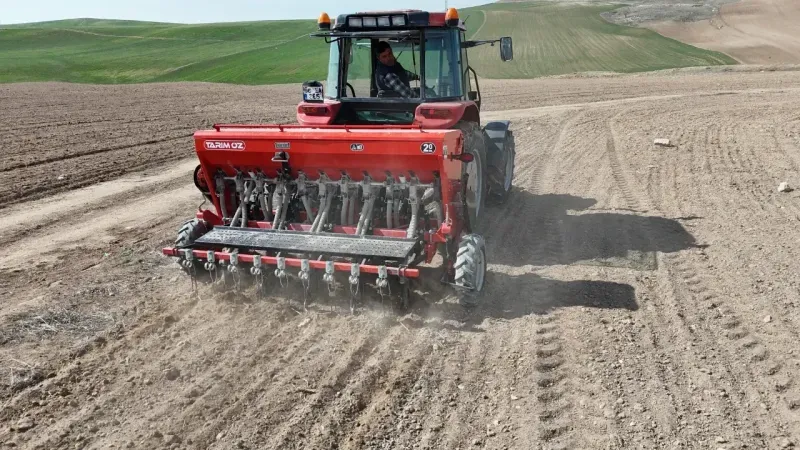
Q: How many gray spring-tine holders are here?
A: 9